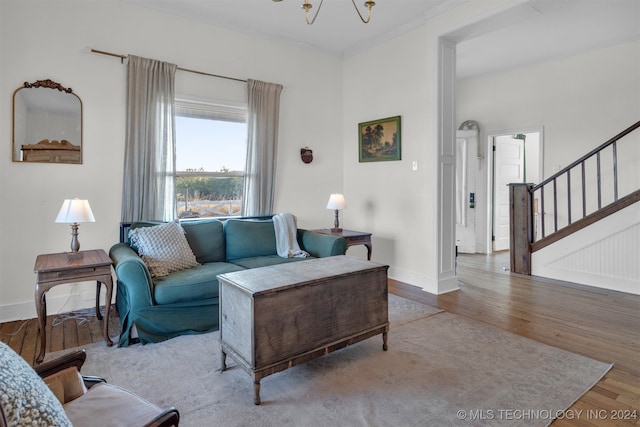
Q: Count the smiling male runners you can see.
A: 0